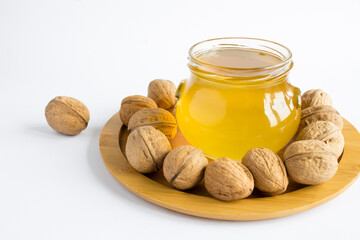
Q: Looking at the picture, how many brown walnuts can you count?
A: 12